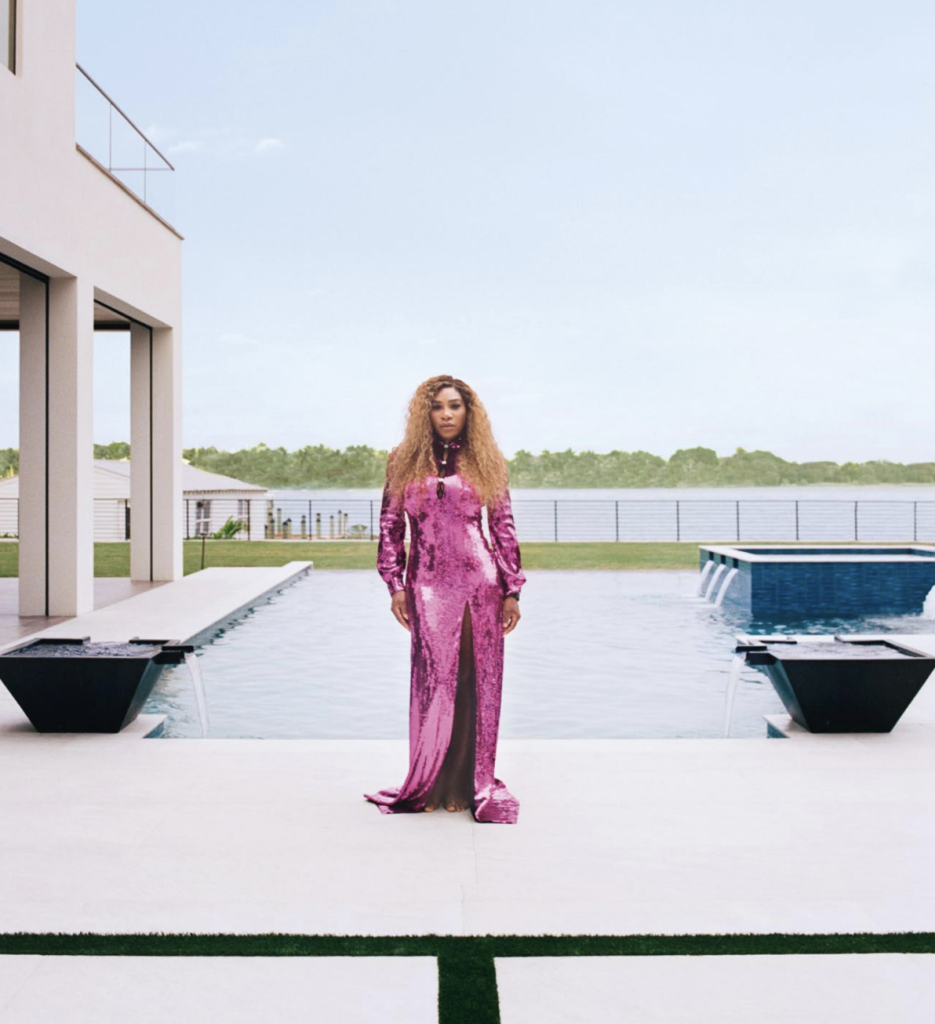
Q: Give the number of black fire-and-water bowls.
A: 2